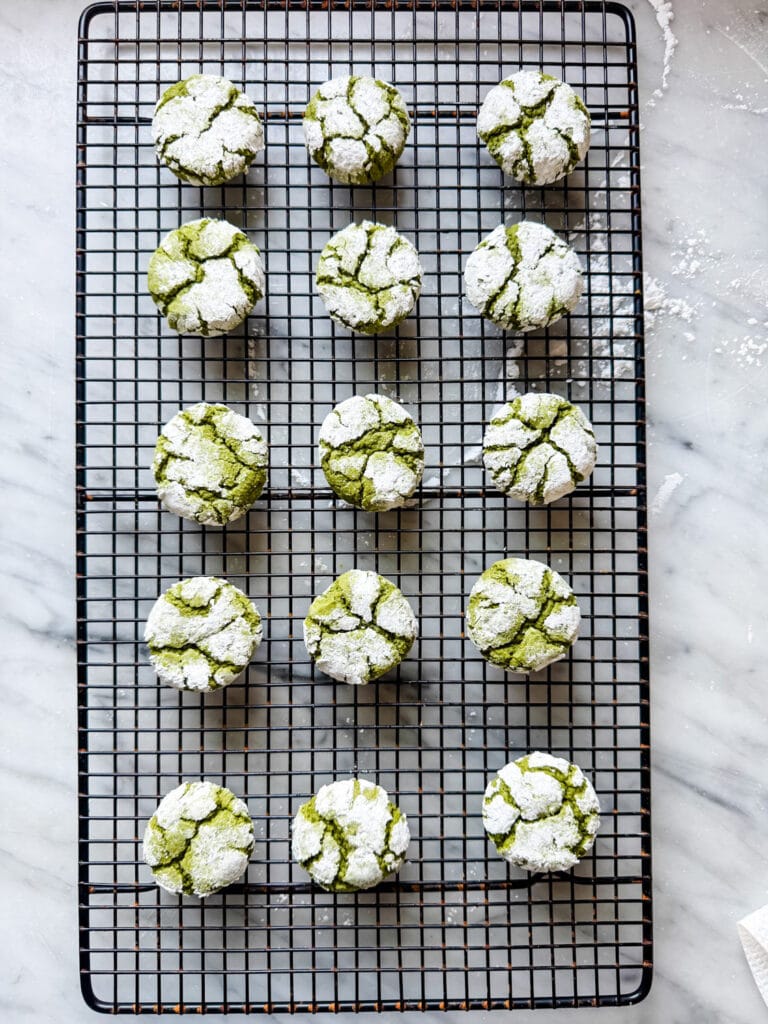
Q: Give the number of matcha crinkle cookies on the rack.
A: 15